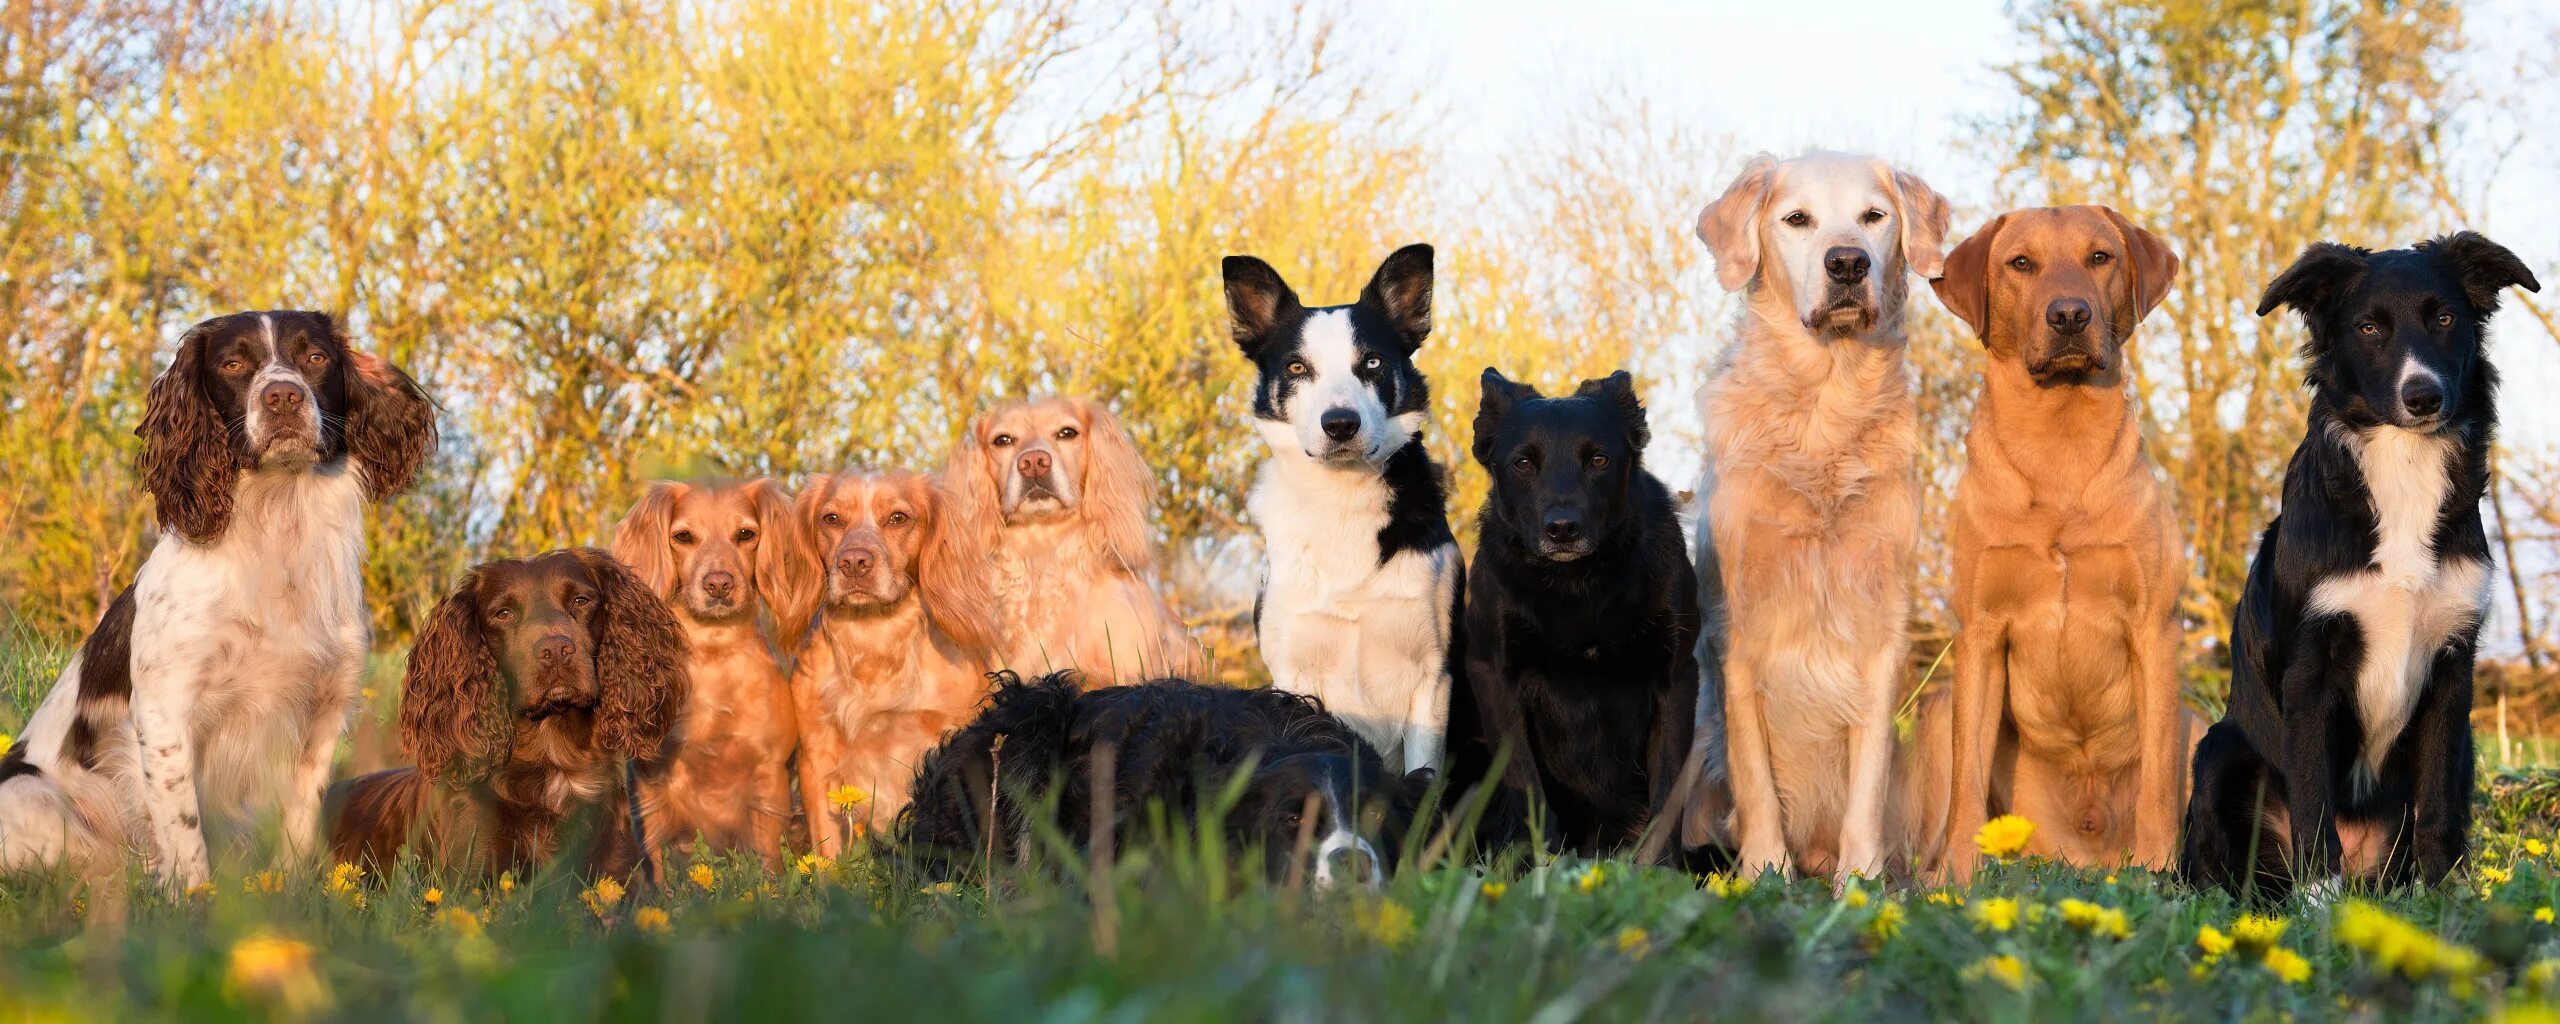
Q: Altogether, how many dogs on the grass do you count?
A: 11